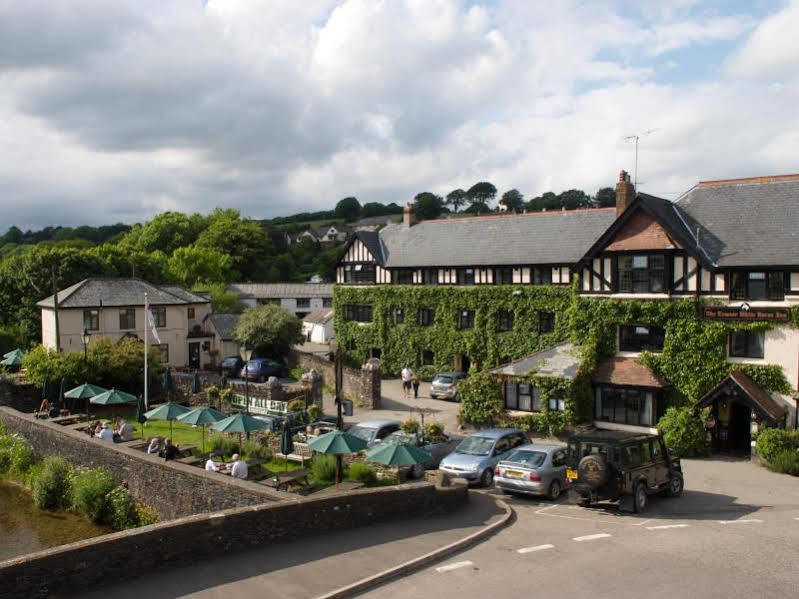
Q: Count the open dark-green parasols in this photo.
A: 9